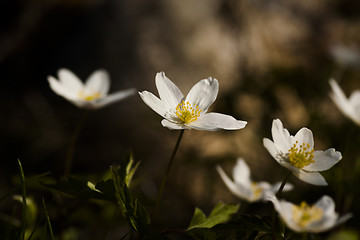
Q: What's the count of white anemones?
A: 6